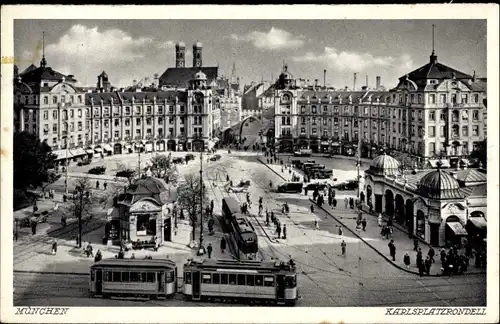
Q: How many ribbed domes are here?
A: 2